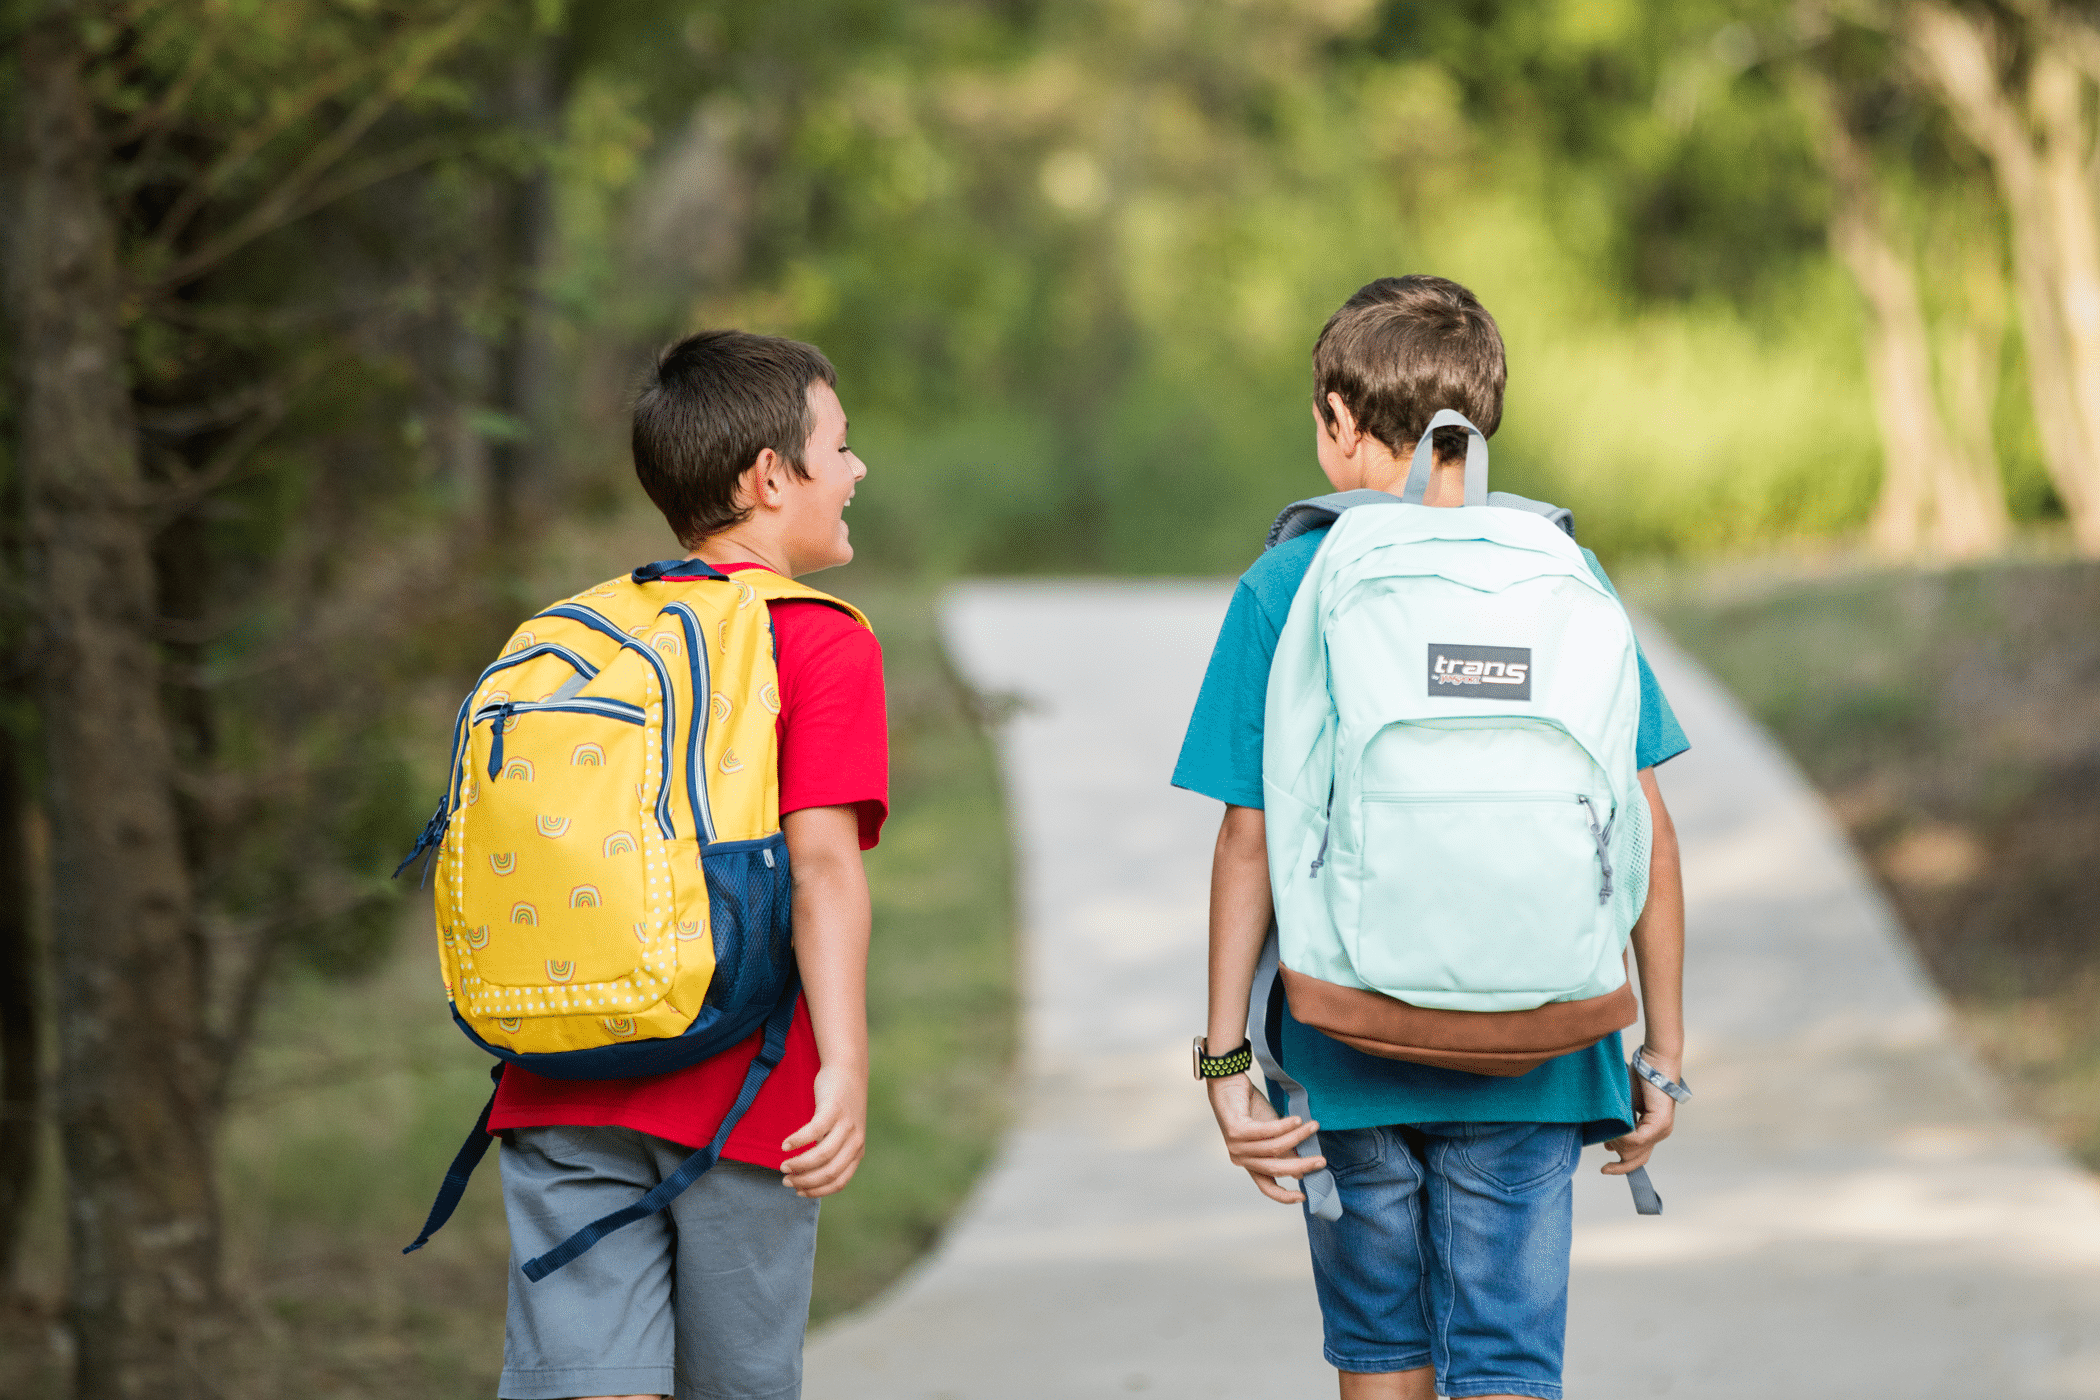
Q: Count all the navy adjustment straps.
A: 2